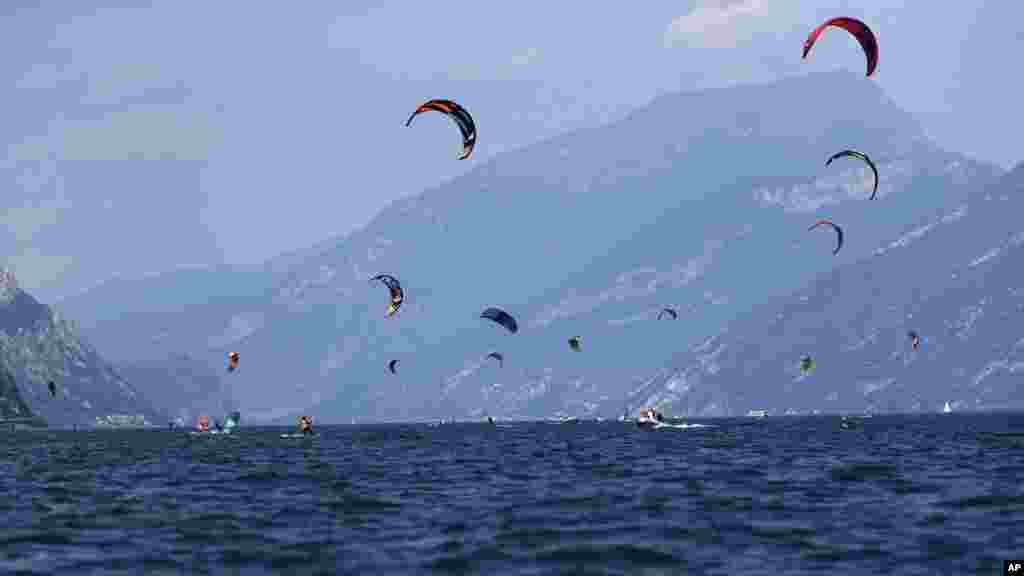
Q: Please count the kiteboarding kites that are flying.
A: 14